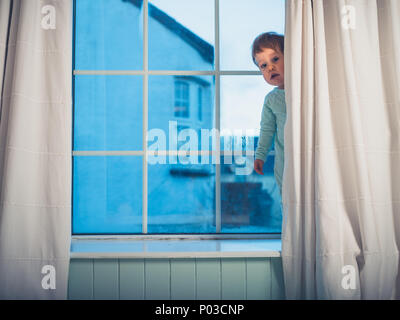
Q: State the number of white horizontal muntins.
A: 2